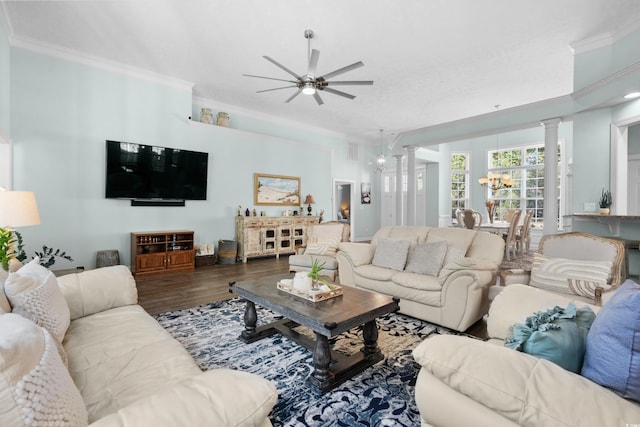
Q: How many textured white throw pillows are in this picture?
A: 2